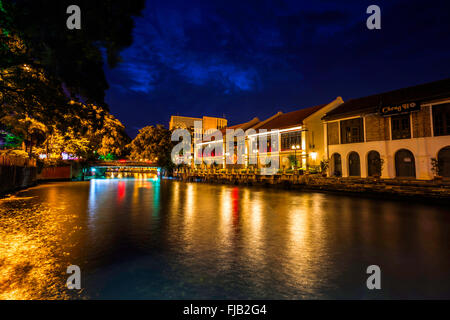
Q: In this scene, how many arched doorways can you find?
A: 5